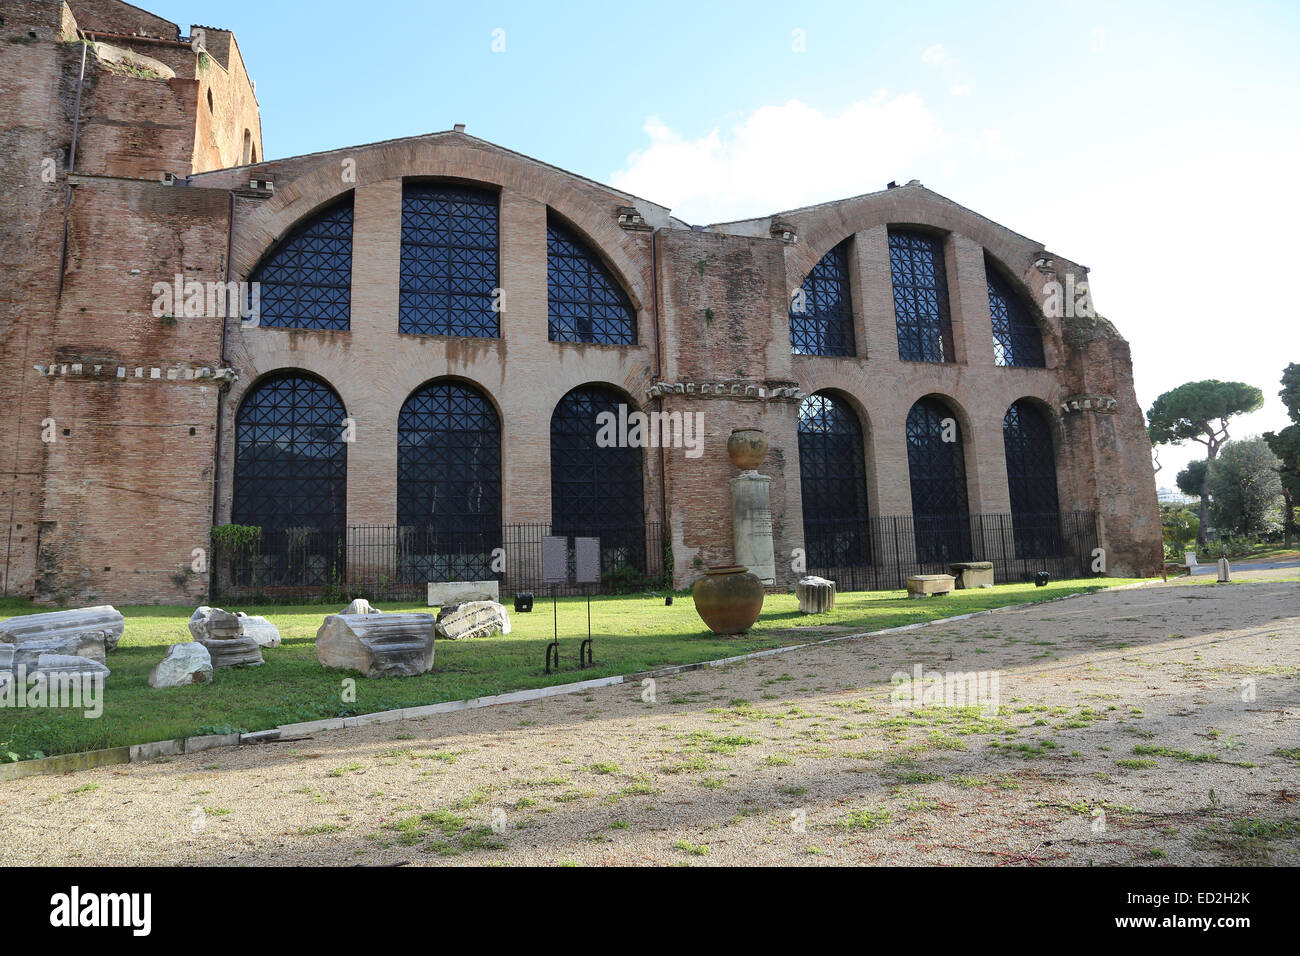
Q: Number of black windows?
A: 12